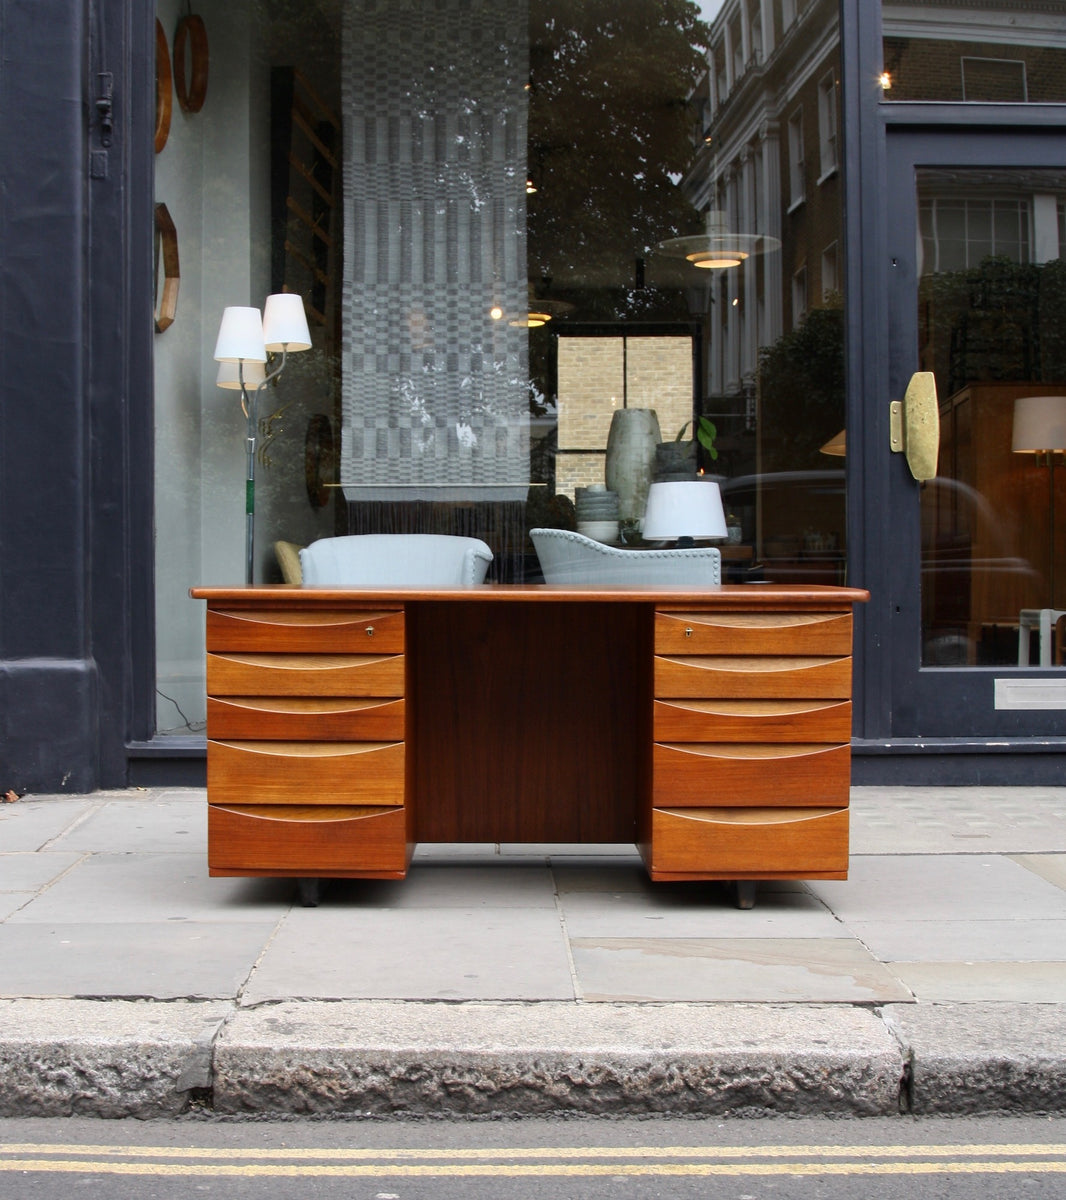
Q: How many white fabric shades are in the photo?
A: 5